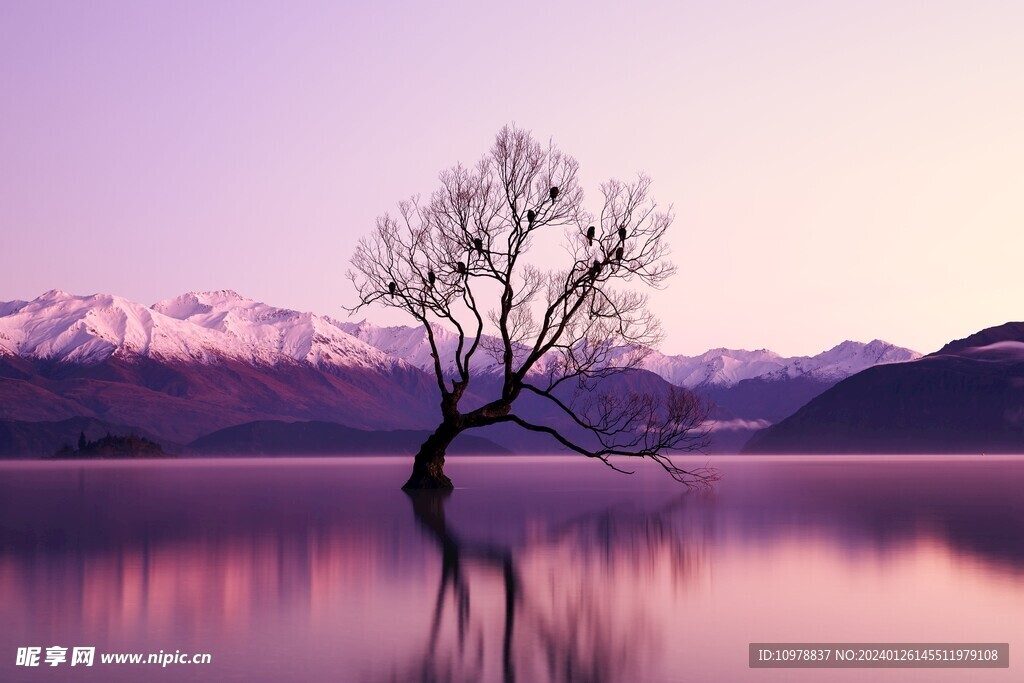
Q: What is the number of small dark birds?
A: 10